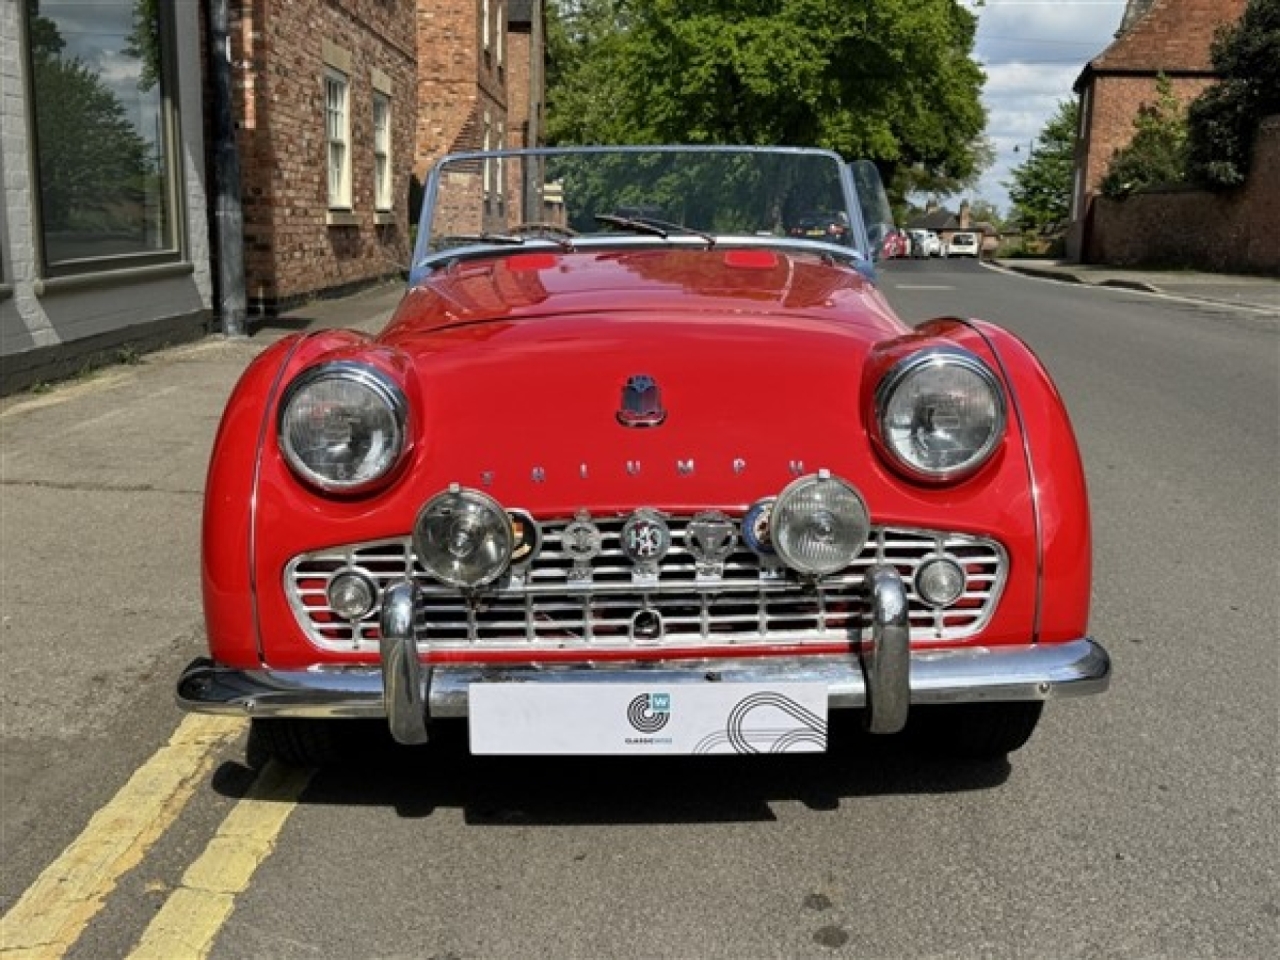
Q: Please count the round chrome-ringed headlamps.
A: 2